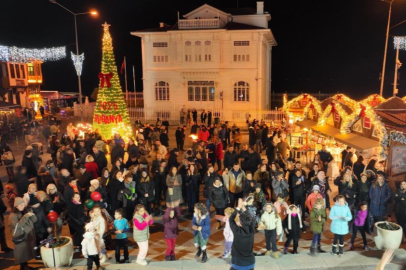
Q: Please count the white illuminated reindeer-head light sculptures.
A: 1